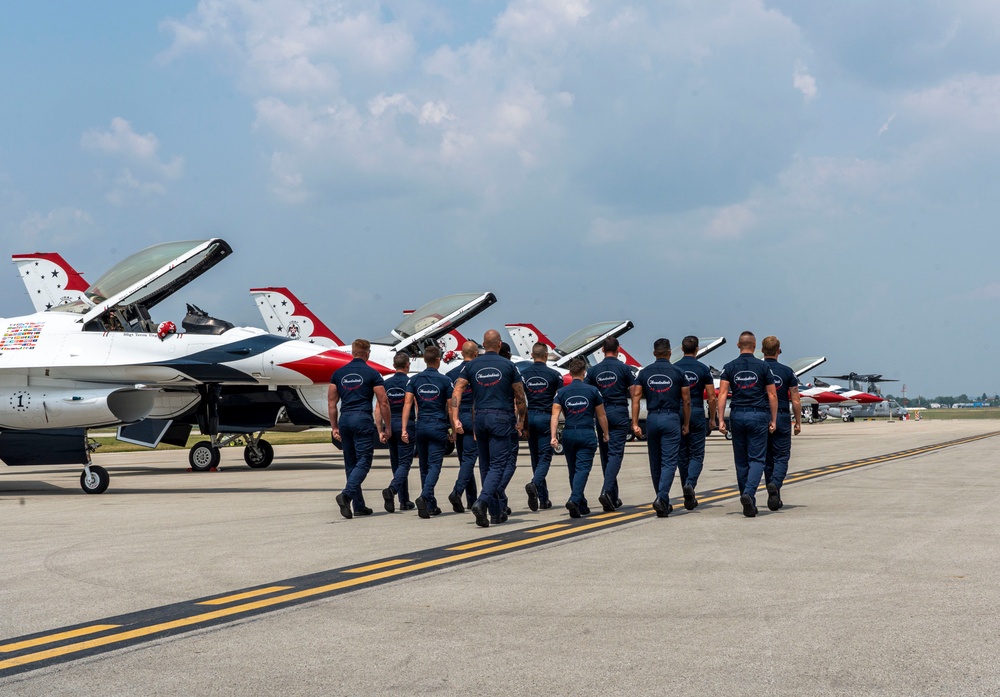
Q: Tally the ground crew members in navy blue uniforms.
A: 13